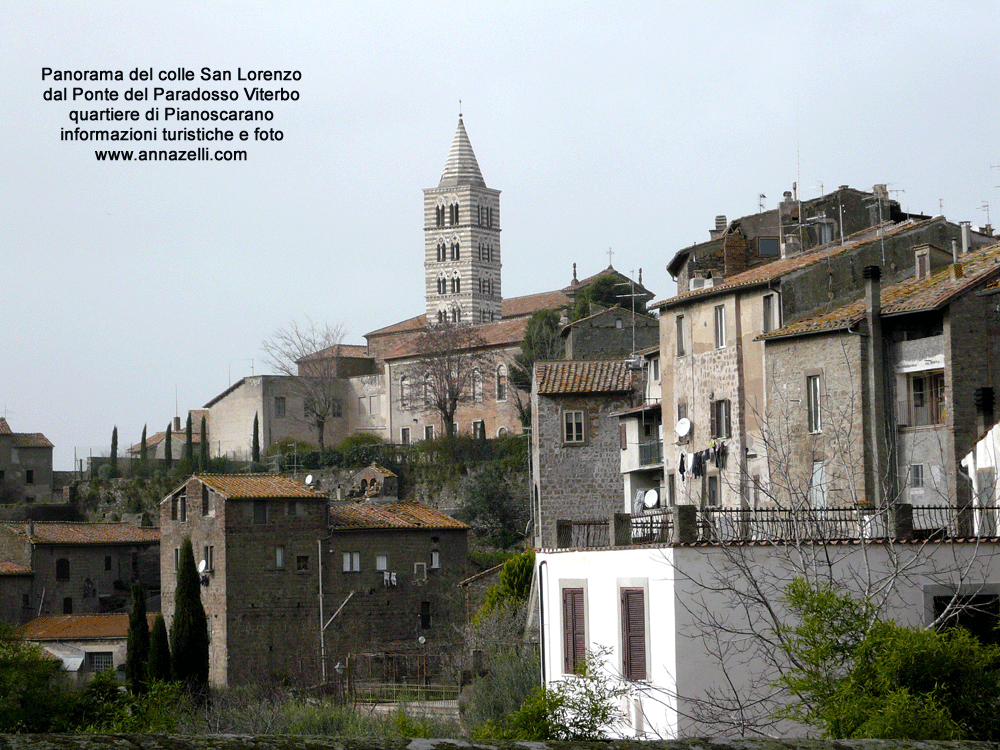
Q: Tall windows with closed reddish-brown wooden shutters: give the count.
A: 2